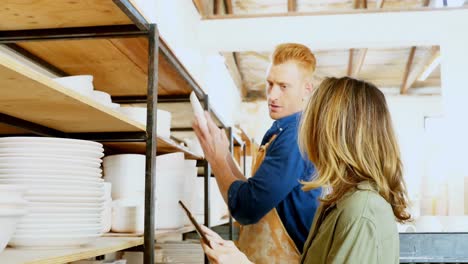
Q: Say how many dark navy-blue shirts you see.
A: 1